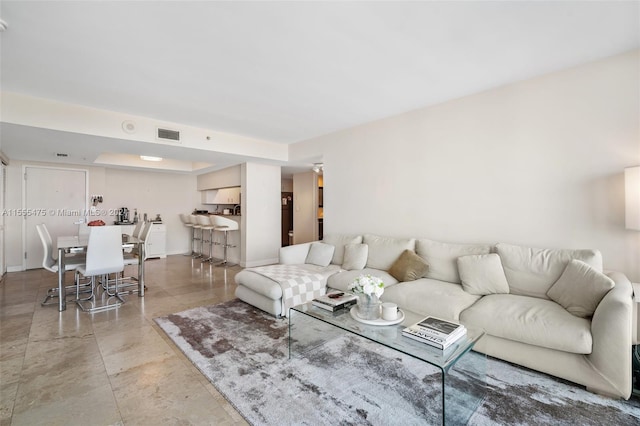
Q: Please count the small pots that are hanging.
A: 0